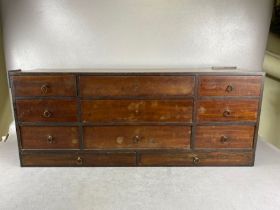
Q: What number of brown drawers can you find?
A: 11